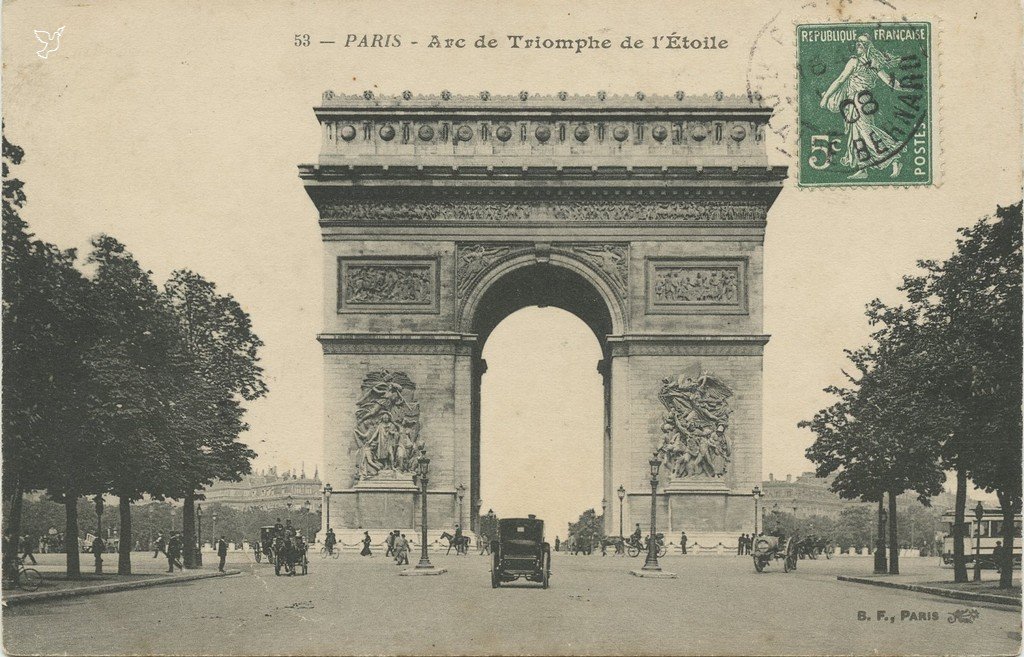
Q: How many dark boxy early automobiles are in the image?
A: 1